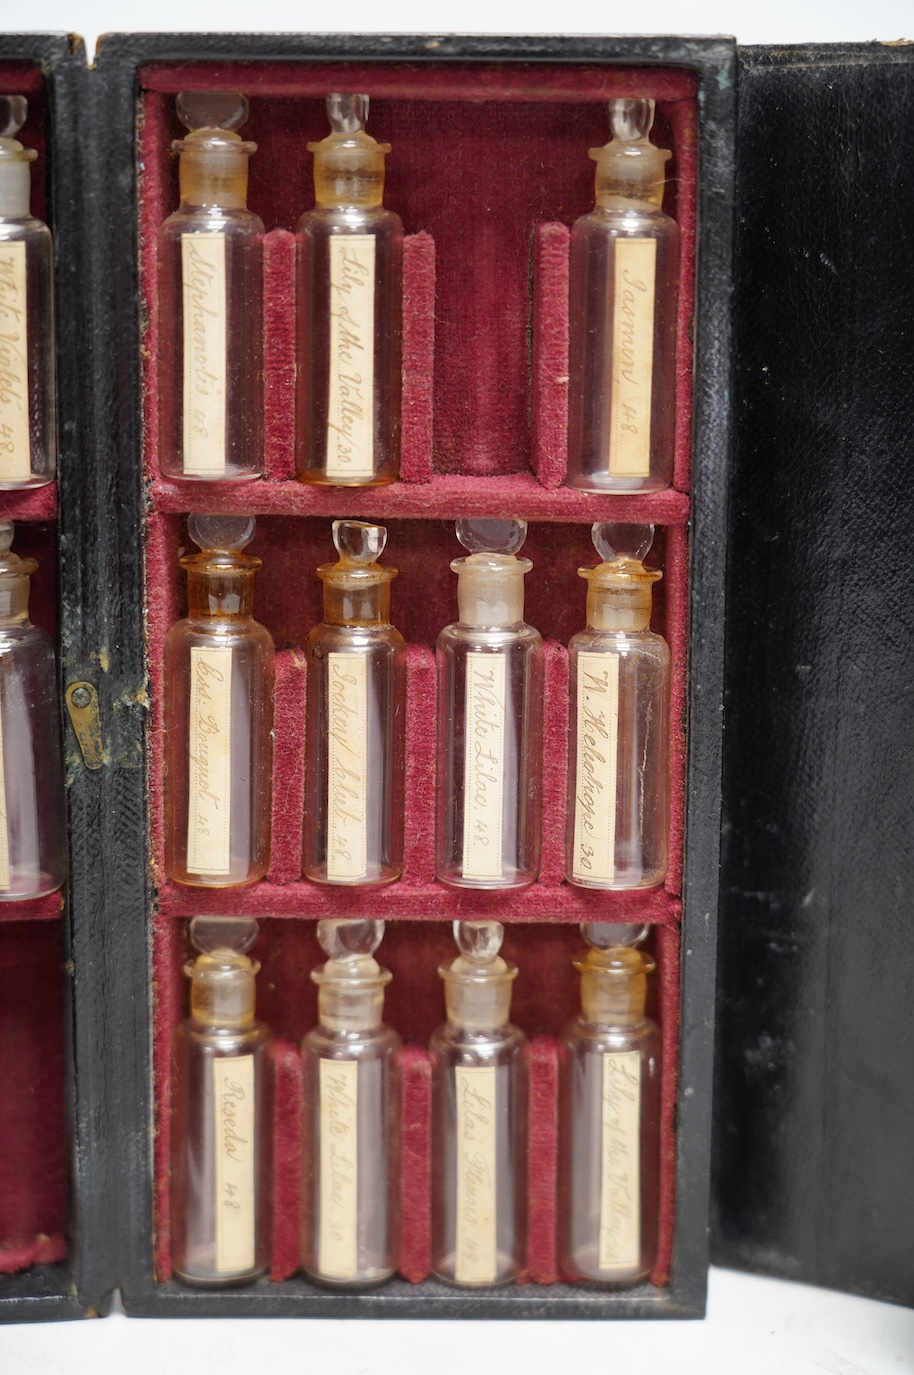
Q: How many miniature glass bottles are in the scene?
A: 13